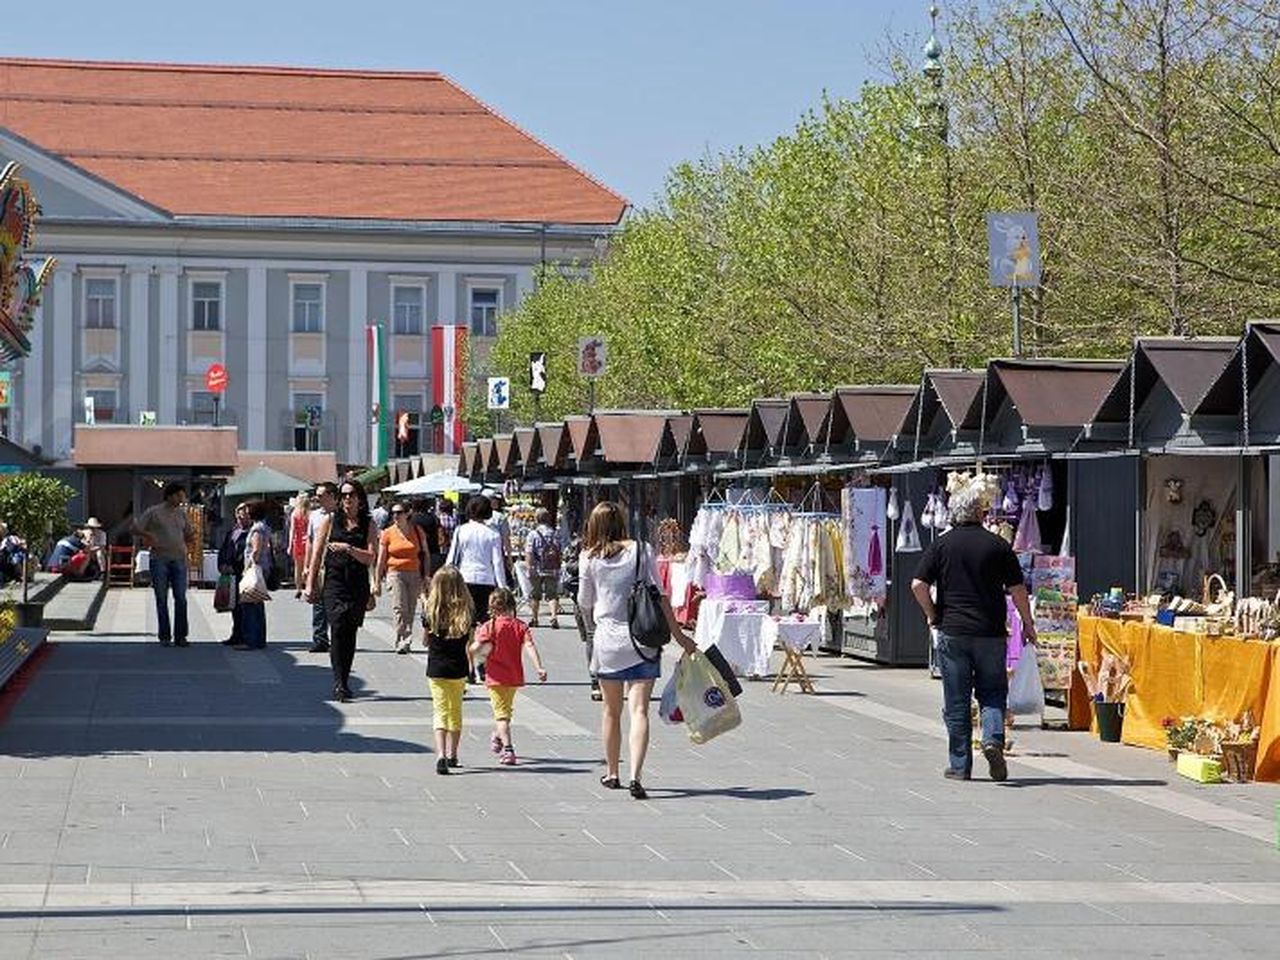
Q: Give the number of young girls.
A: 2